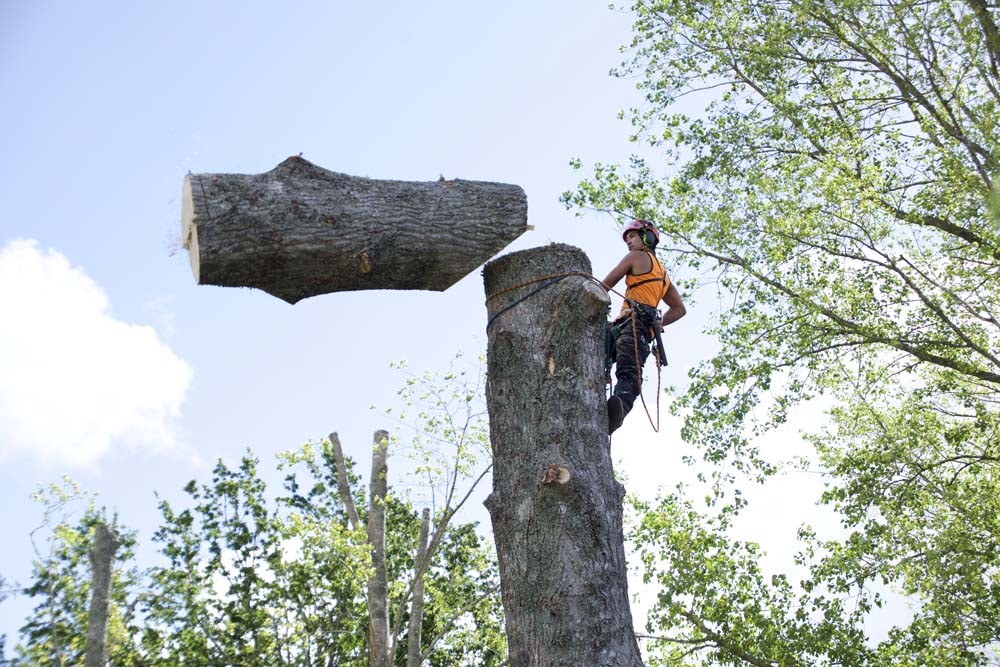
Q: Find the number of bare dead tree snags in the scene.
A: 4